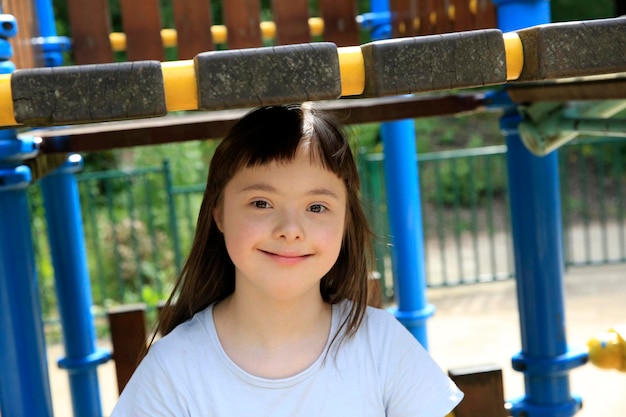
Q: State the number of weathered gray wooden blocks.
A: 4